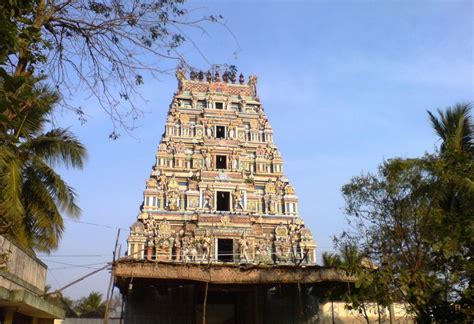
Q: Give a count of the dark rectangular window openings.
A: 5